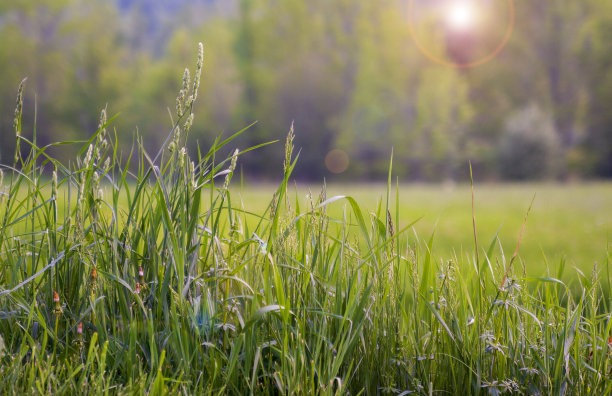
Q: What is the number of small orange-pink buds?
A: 5